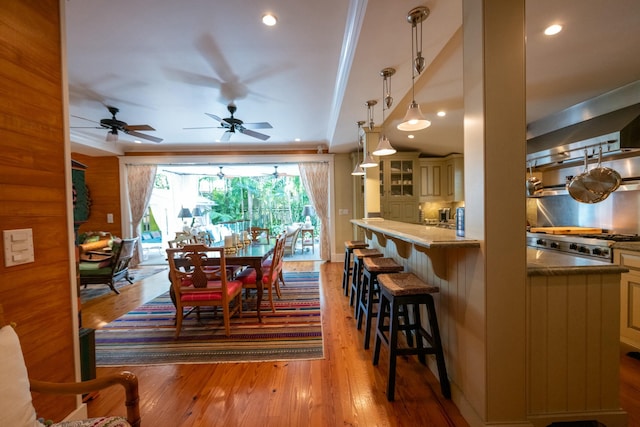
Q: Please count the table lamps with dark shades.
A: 3